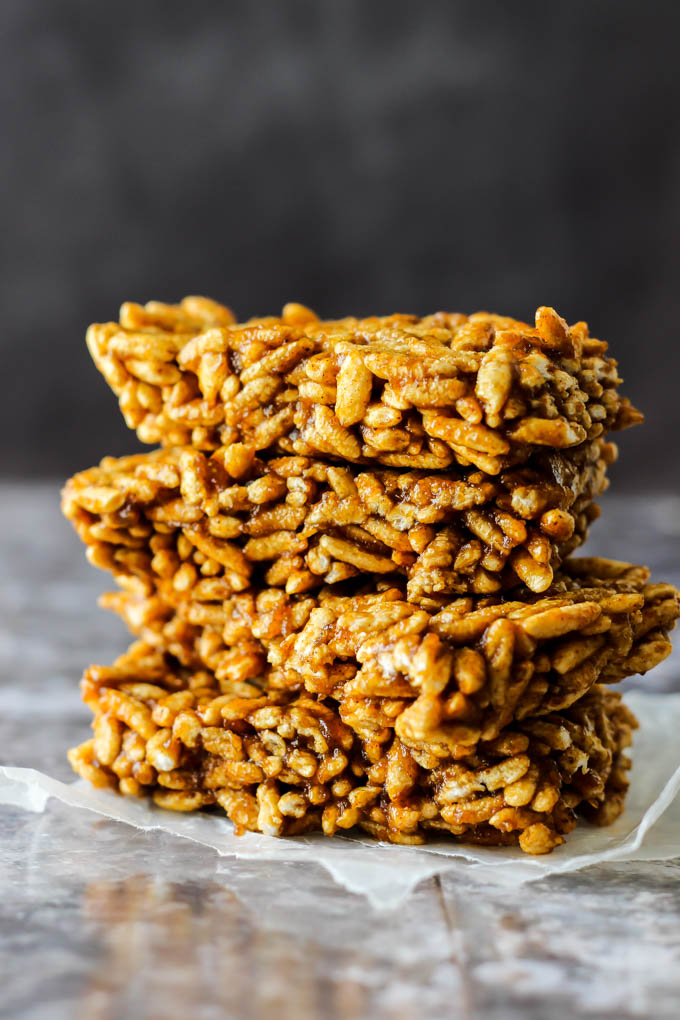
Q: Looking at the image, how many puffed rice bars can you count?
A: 4